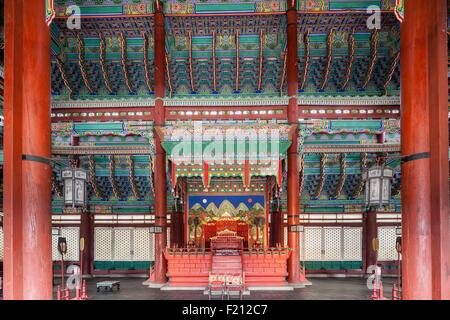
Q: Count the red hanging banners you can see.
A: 4